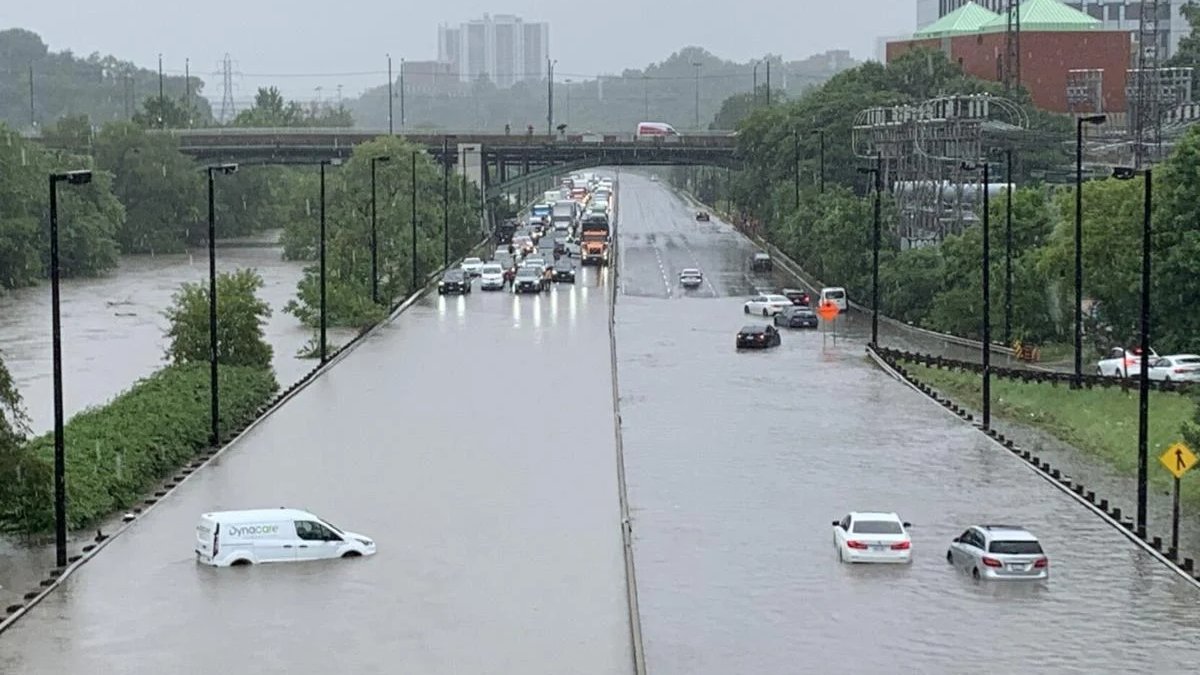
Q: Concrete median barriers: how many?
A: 1